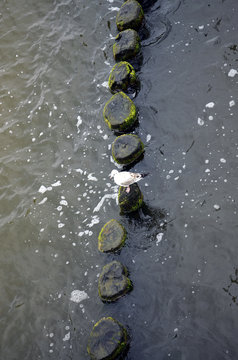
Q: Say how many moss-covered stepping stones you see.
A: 9